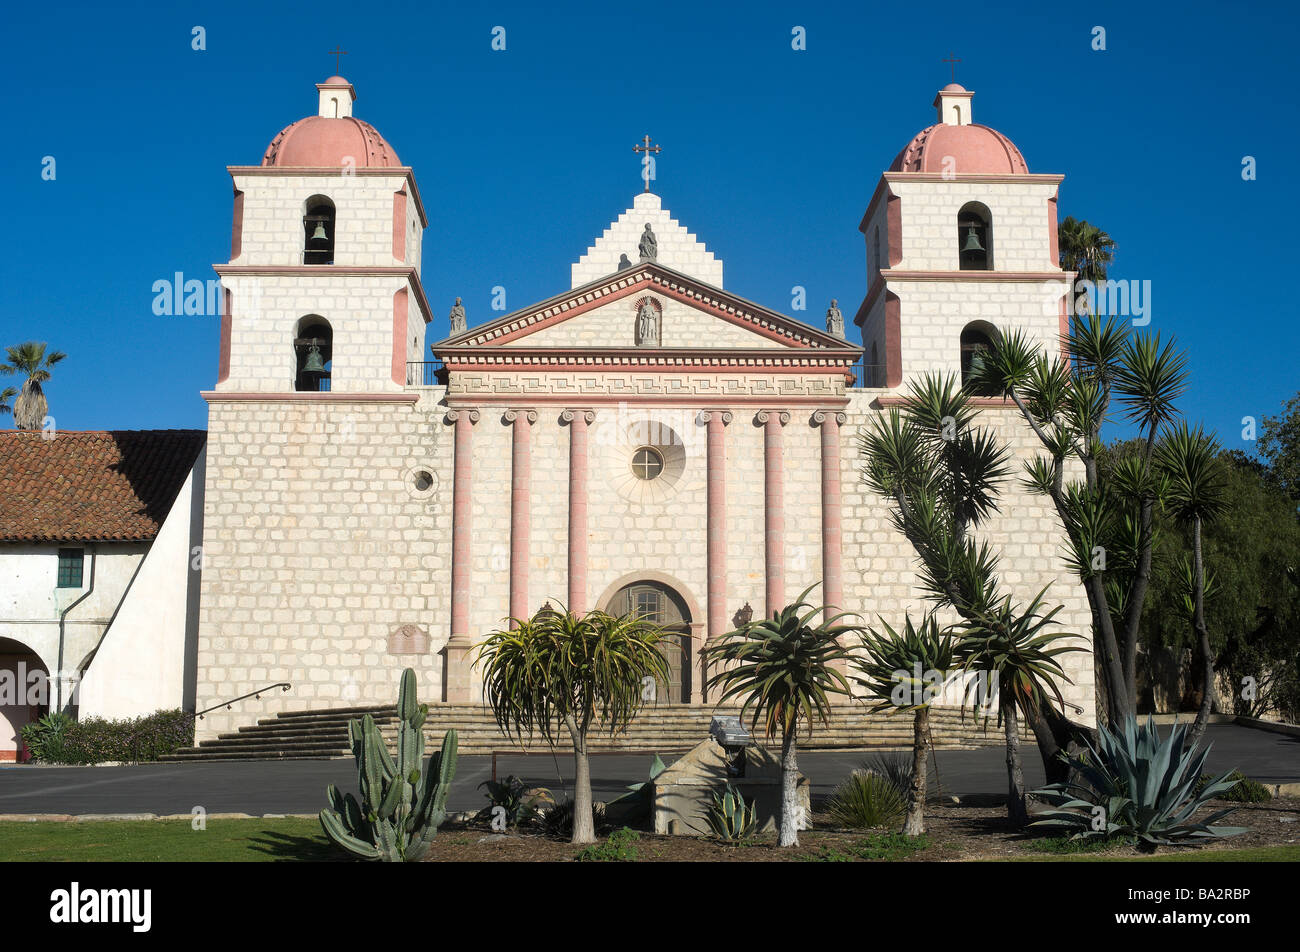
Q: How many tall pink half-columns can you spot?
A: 6